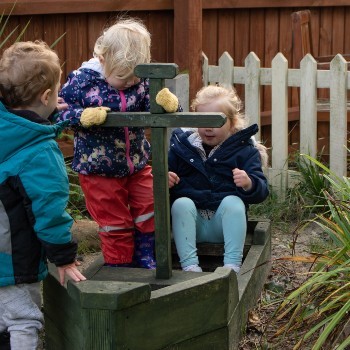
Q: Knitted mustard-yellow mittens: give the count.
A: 2